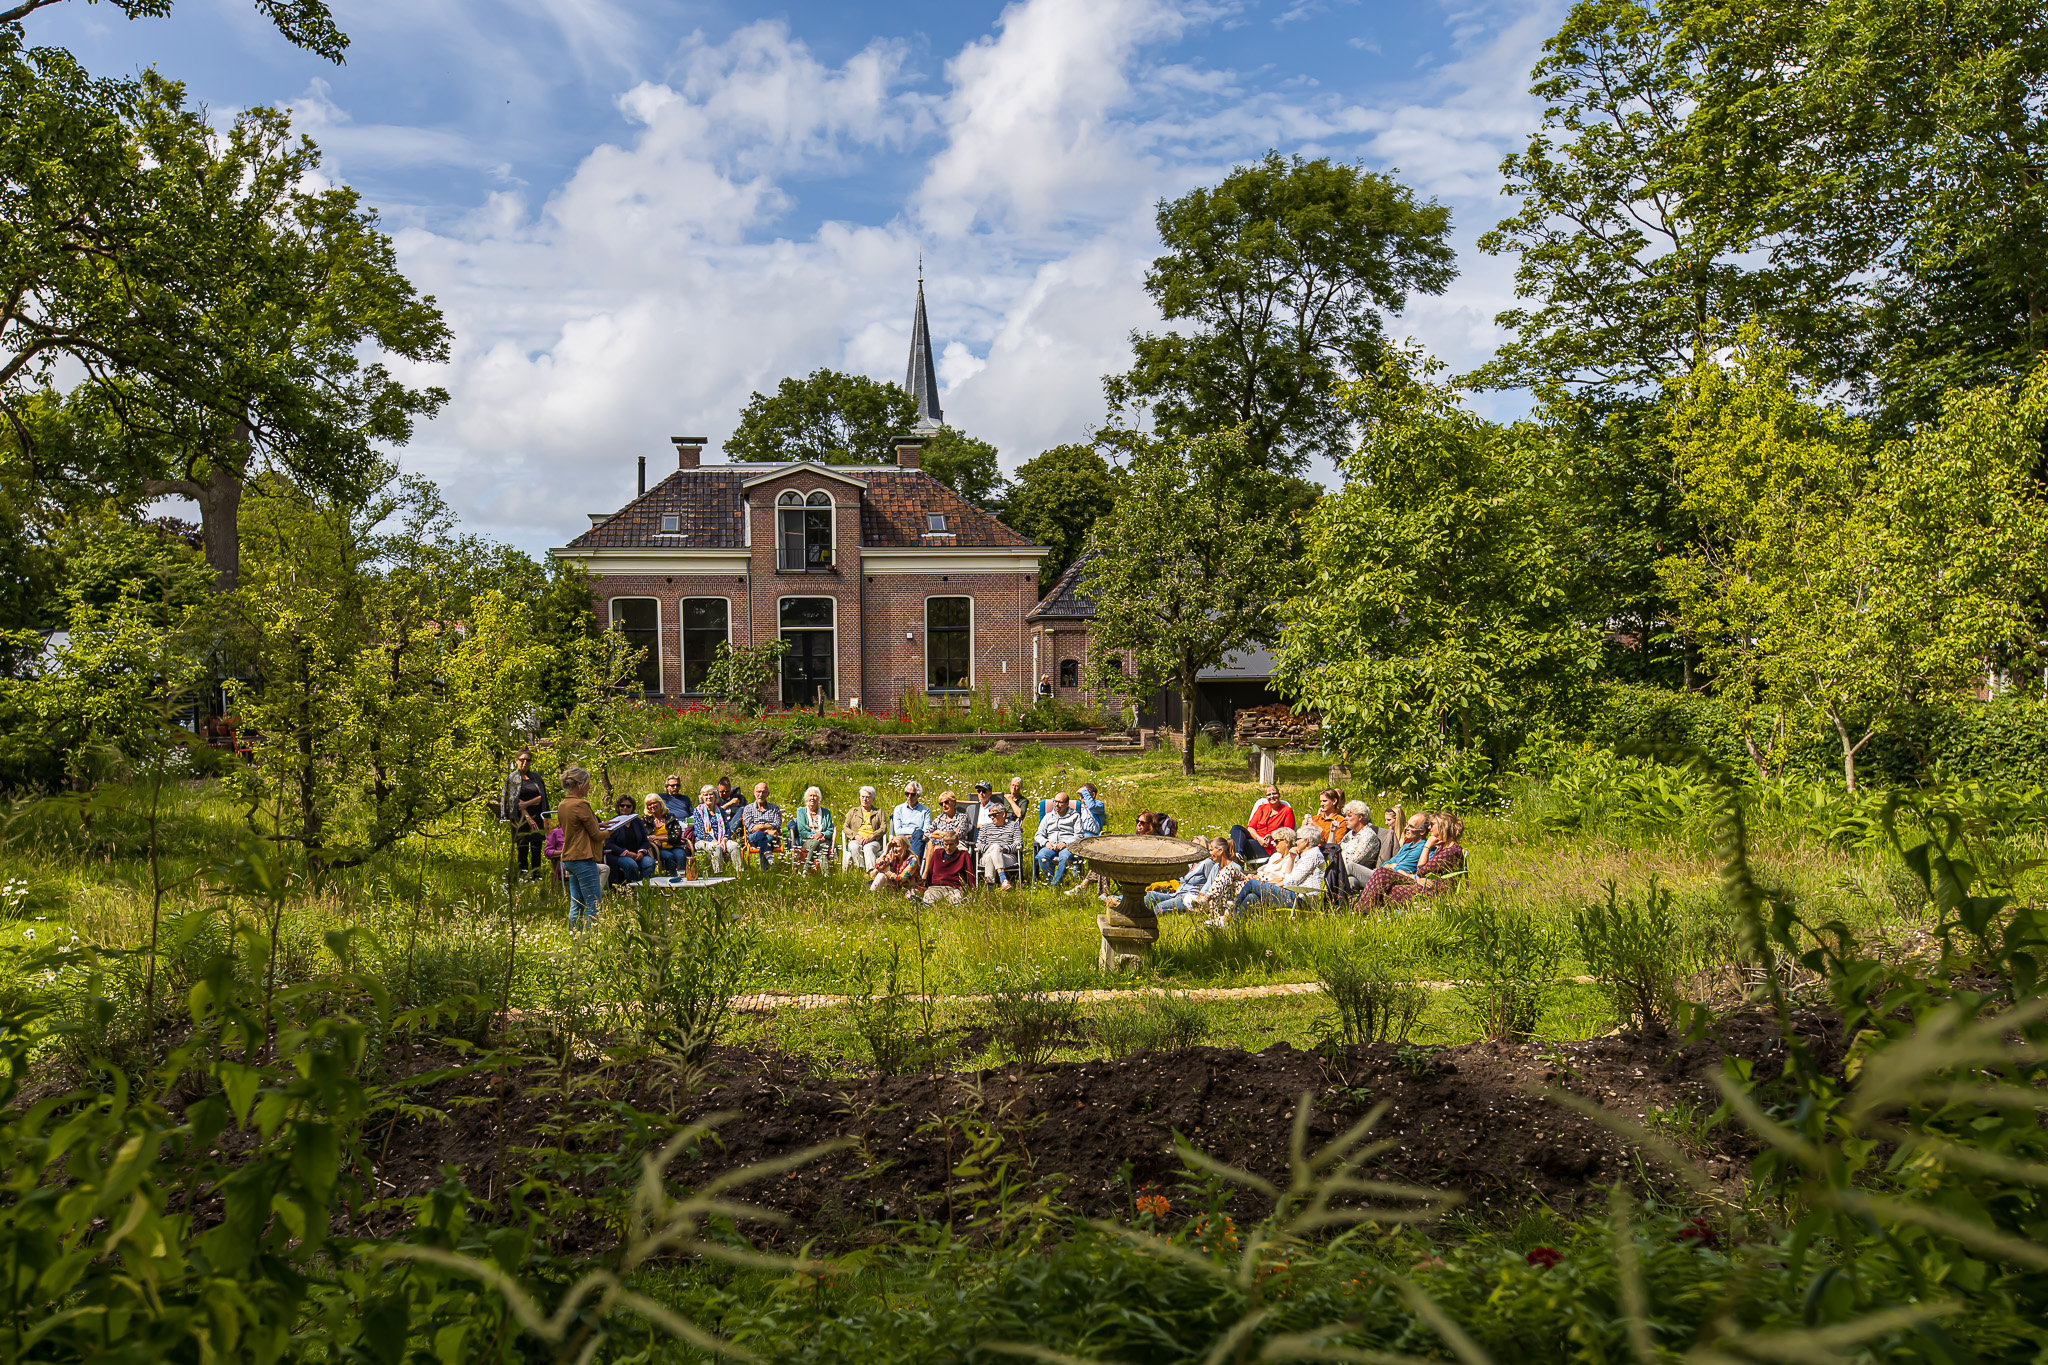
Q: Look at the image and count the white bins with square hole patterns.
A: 0